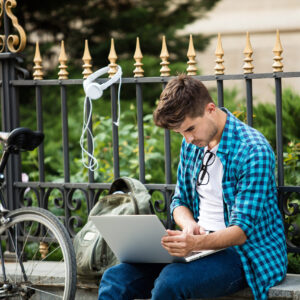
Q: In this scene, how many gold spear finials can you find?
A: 10